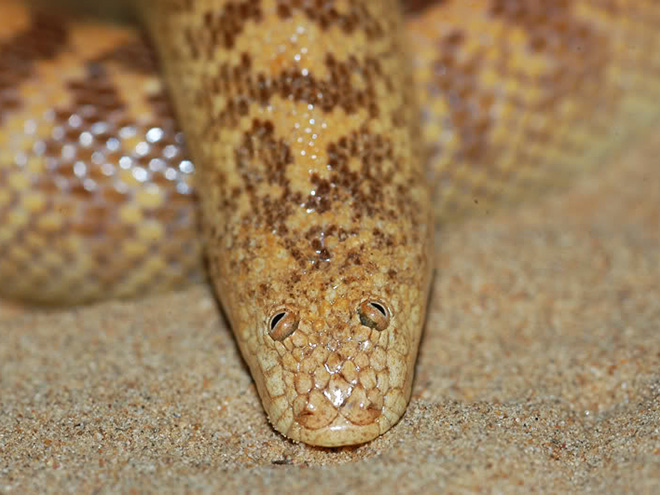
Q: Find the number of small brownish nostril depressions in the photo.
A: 2